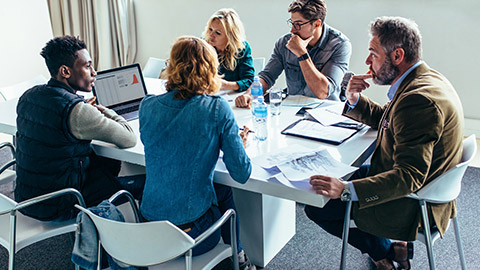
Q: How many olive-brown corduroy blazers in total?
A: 1